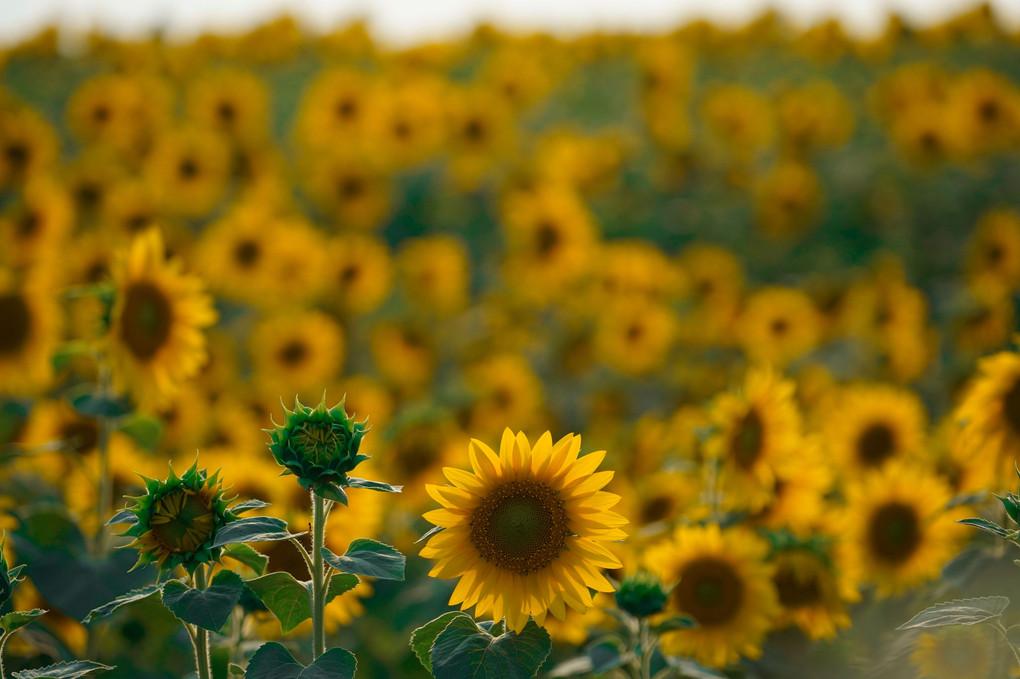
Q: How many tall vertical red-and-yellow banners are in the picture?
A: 0